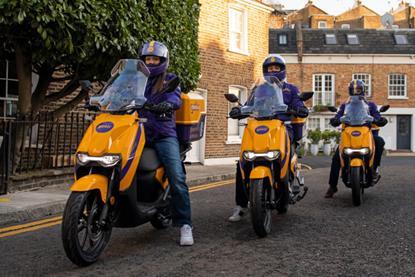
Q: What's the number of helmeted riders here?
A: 3